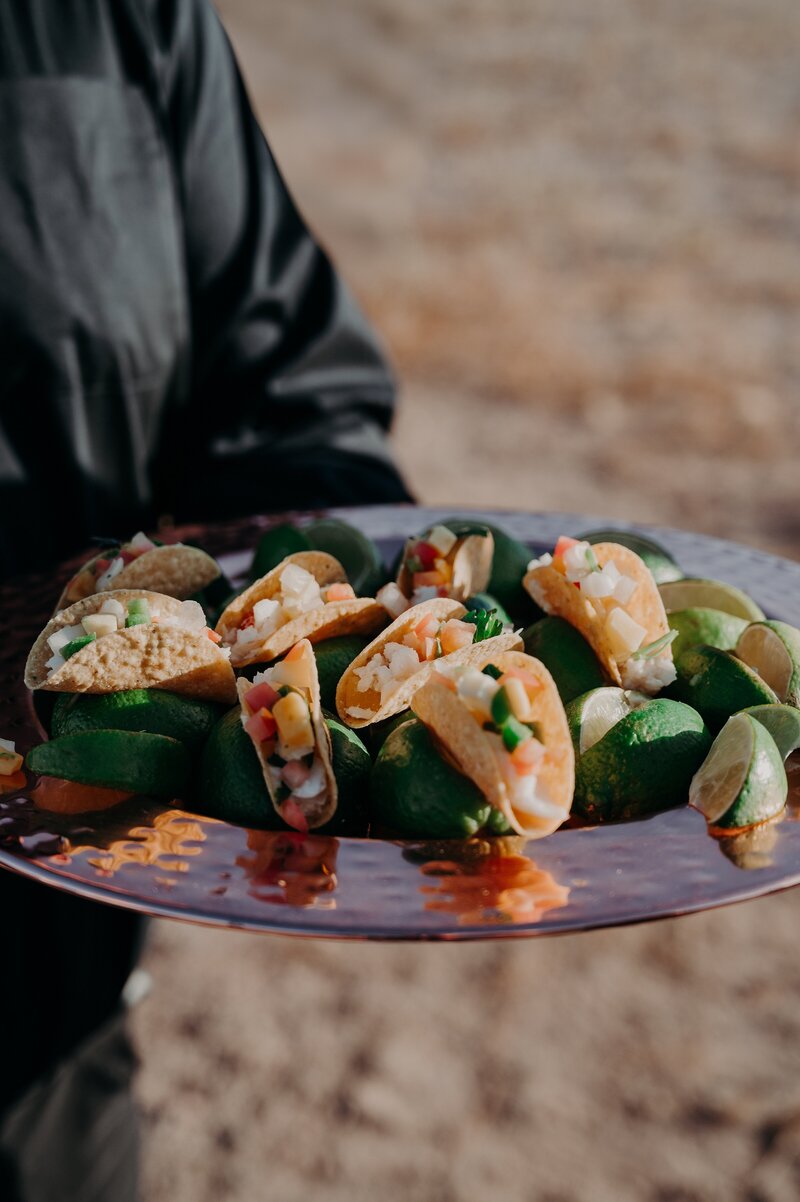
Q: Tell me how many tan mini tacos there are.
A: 8